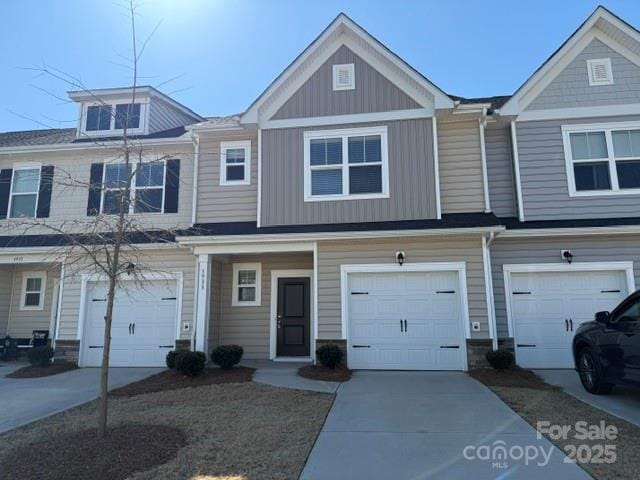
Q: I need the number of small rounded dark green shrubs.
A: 6